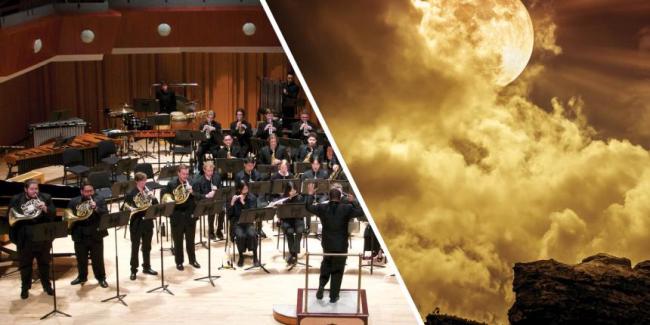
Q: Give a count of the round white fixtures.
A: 4